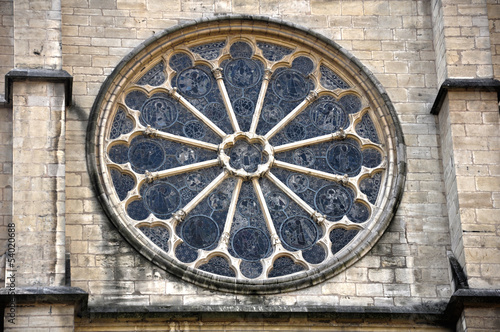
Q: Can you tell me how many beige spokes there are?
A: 12